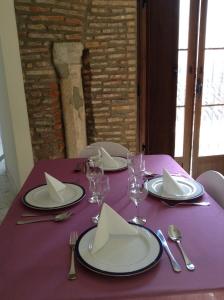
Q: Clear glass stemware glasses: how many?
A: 4